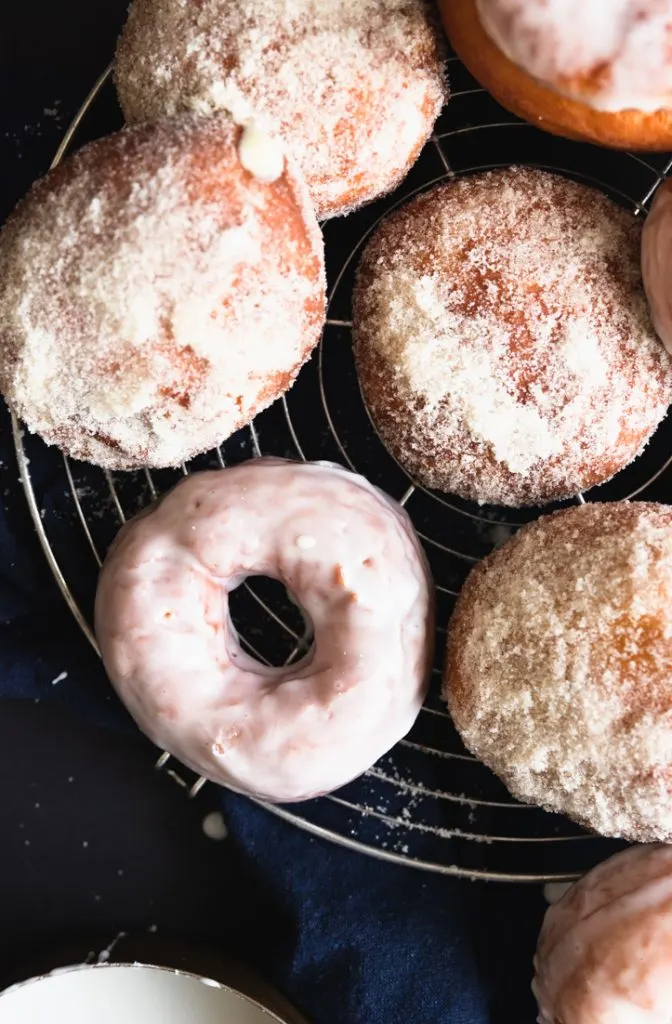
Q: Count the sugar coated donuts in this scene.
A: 4